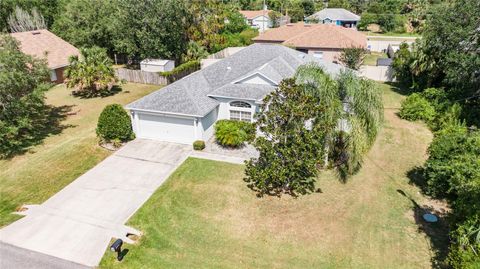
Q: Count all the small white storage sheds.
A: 1